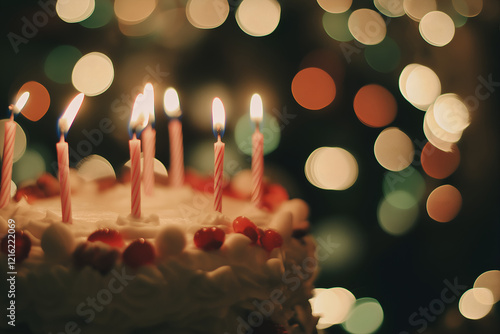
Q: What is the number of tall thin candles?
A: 7